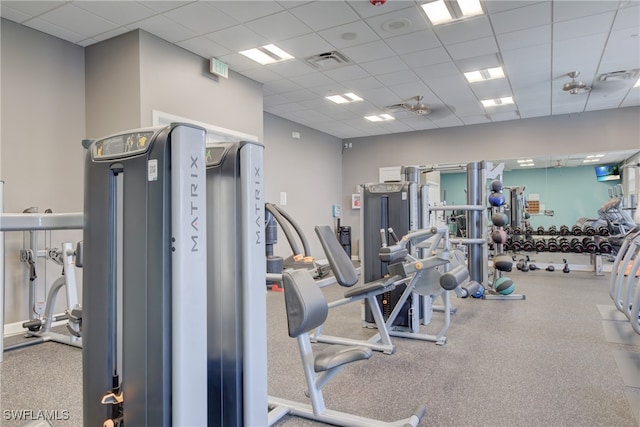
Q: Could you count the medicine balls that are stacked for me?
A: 6